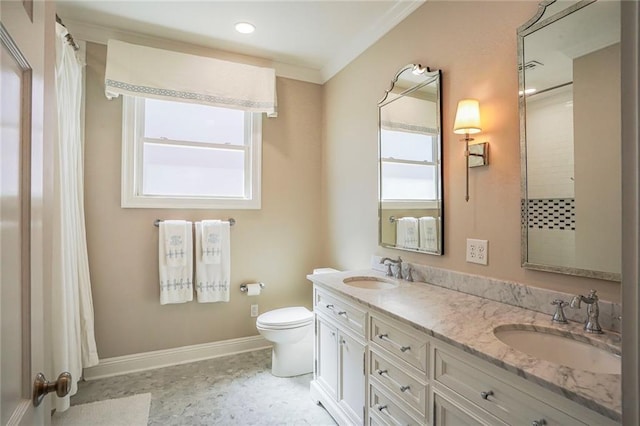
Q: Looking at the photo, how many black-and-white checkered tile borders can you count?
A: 1